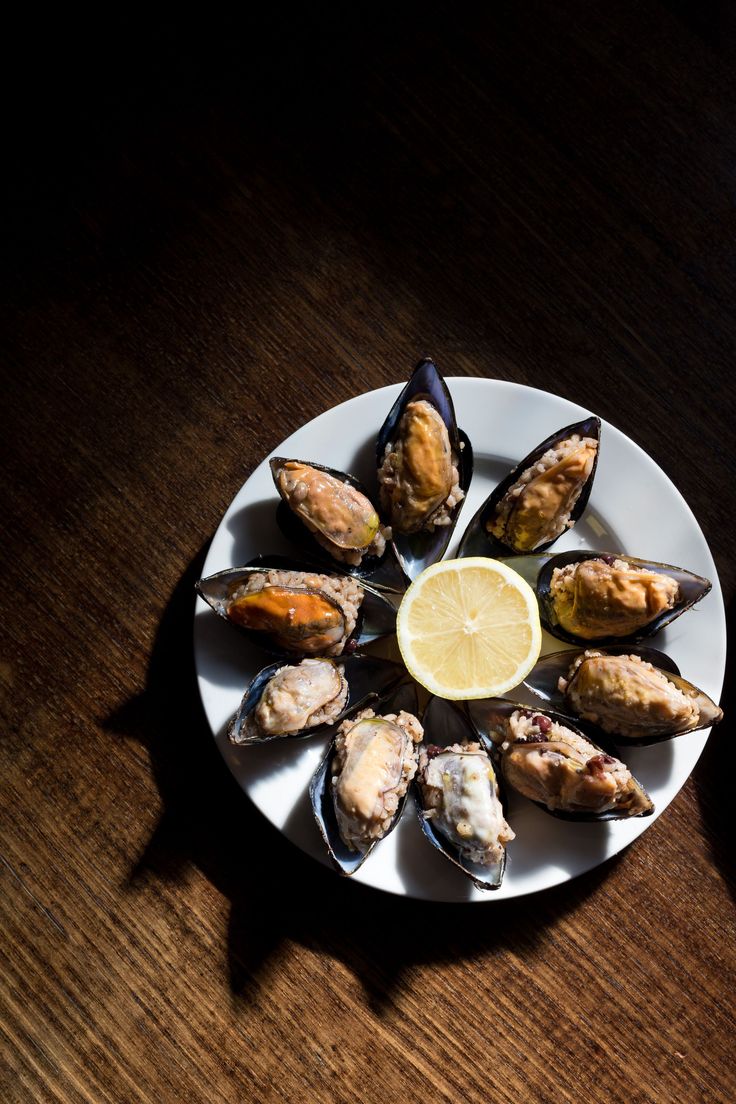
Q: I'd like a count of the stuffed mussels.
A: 10